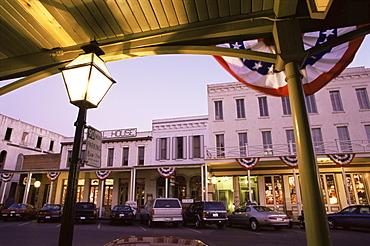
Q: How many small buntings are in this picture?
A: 7